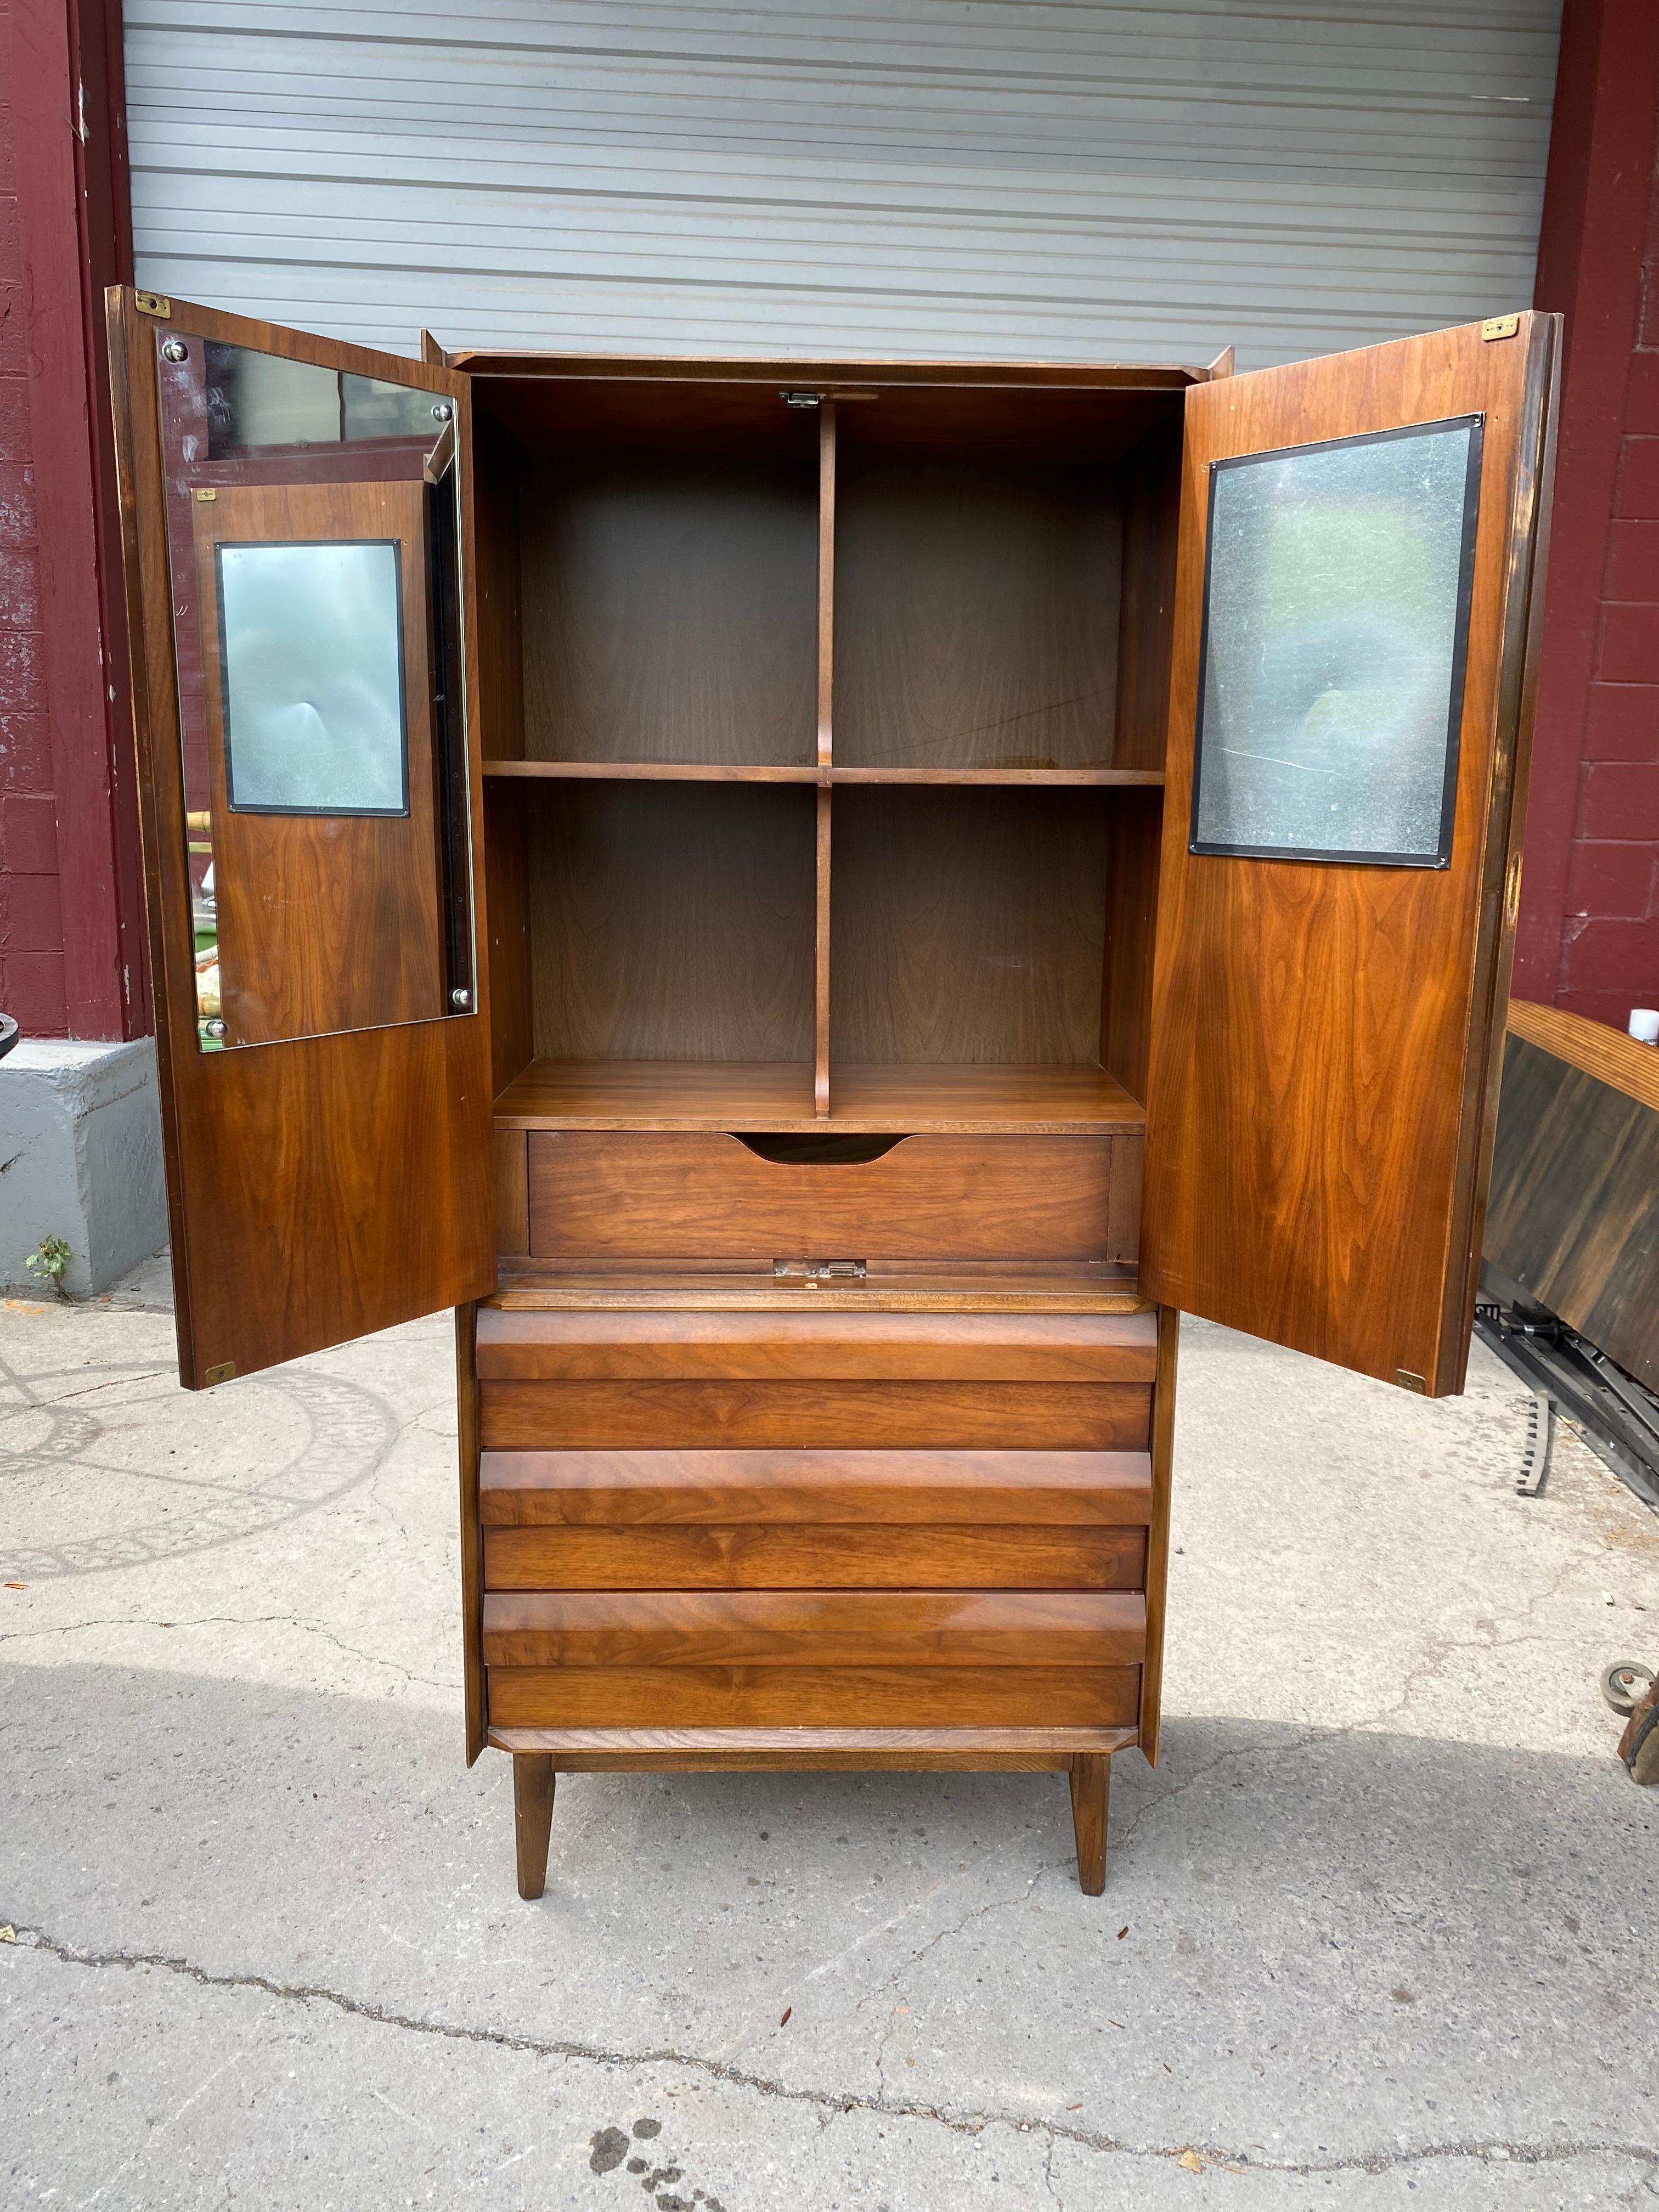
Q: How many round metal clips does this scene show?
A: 4